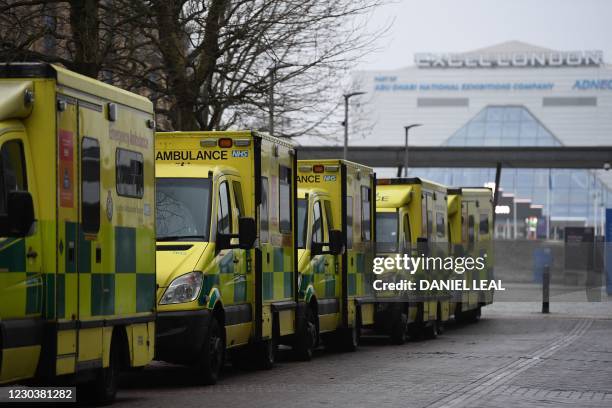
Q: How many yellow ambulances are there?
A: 5